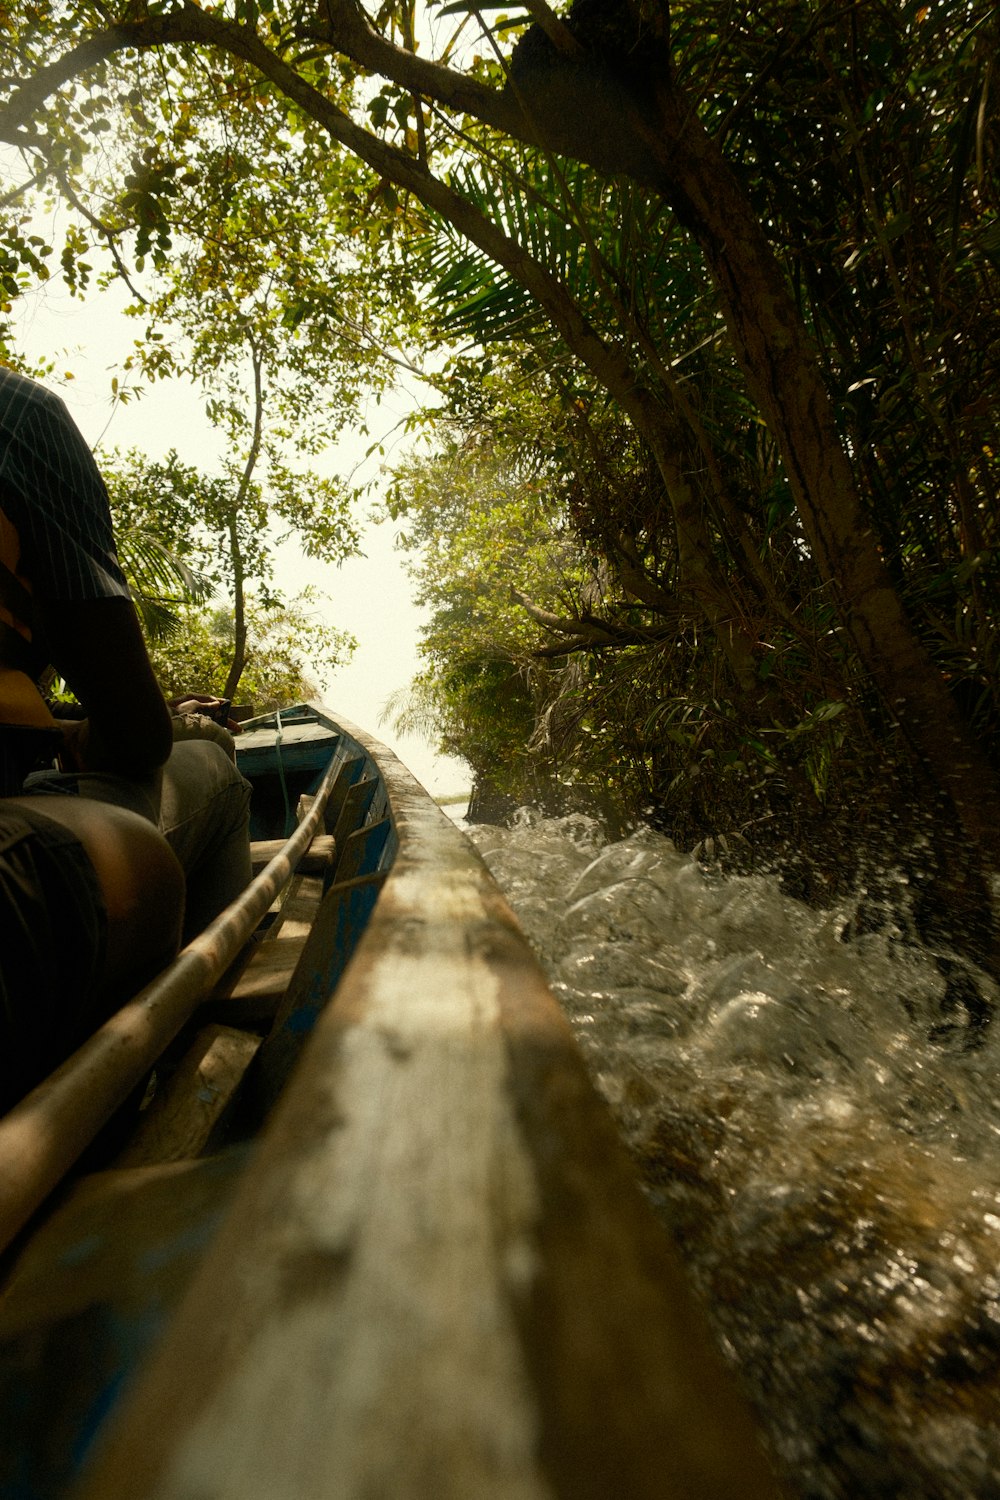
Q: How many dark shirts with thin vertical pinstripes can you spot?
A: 1